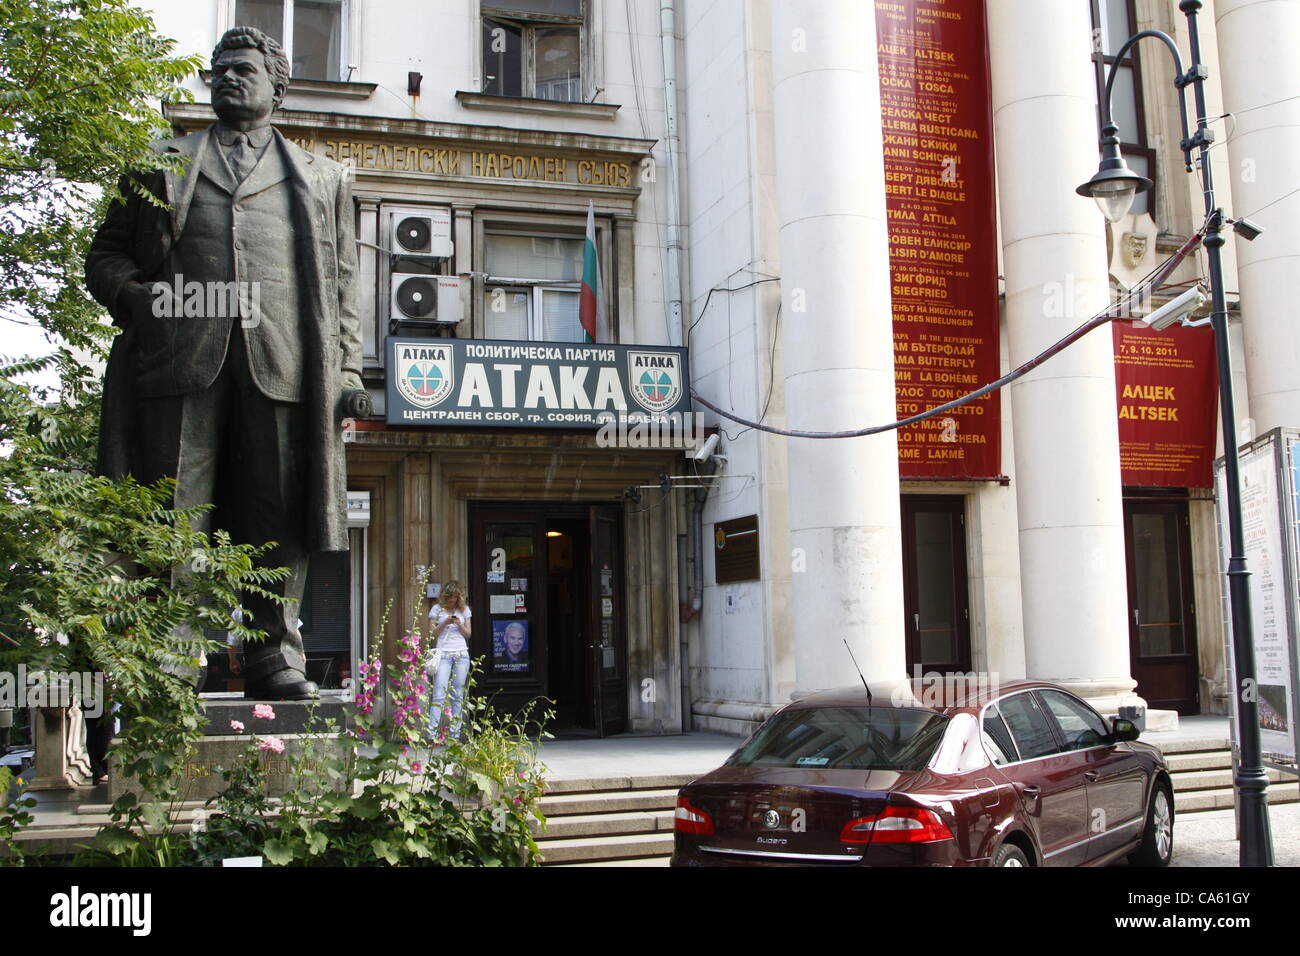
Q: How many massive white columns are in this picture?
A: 3